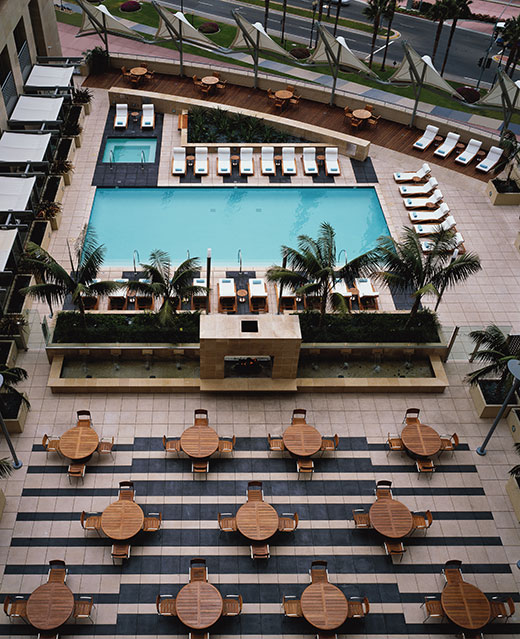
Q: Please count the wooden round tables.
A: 15